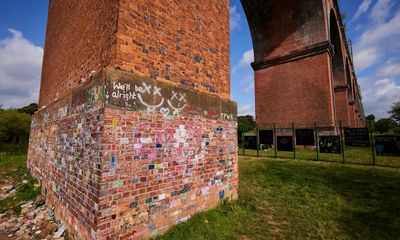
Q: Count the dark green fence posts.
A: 7